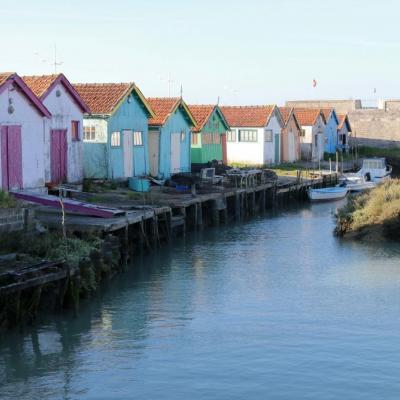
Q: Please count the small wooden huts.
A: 10